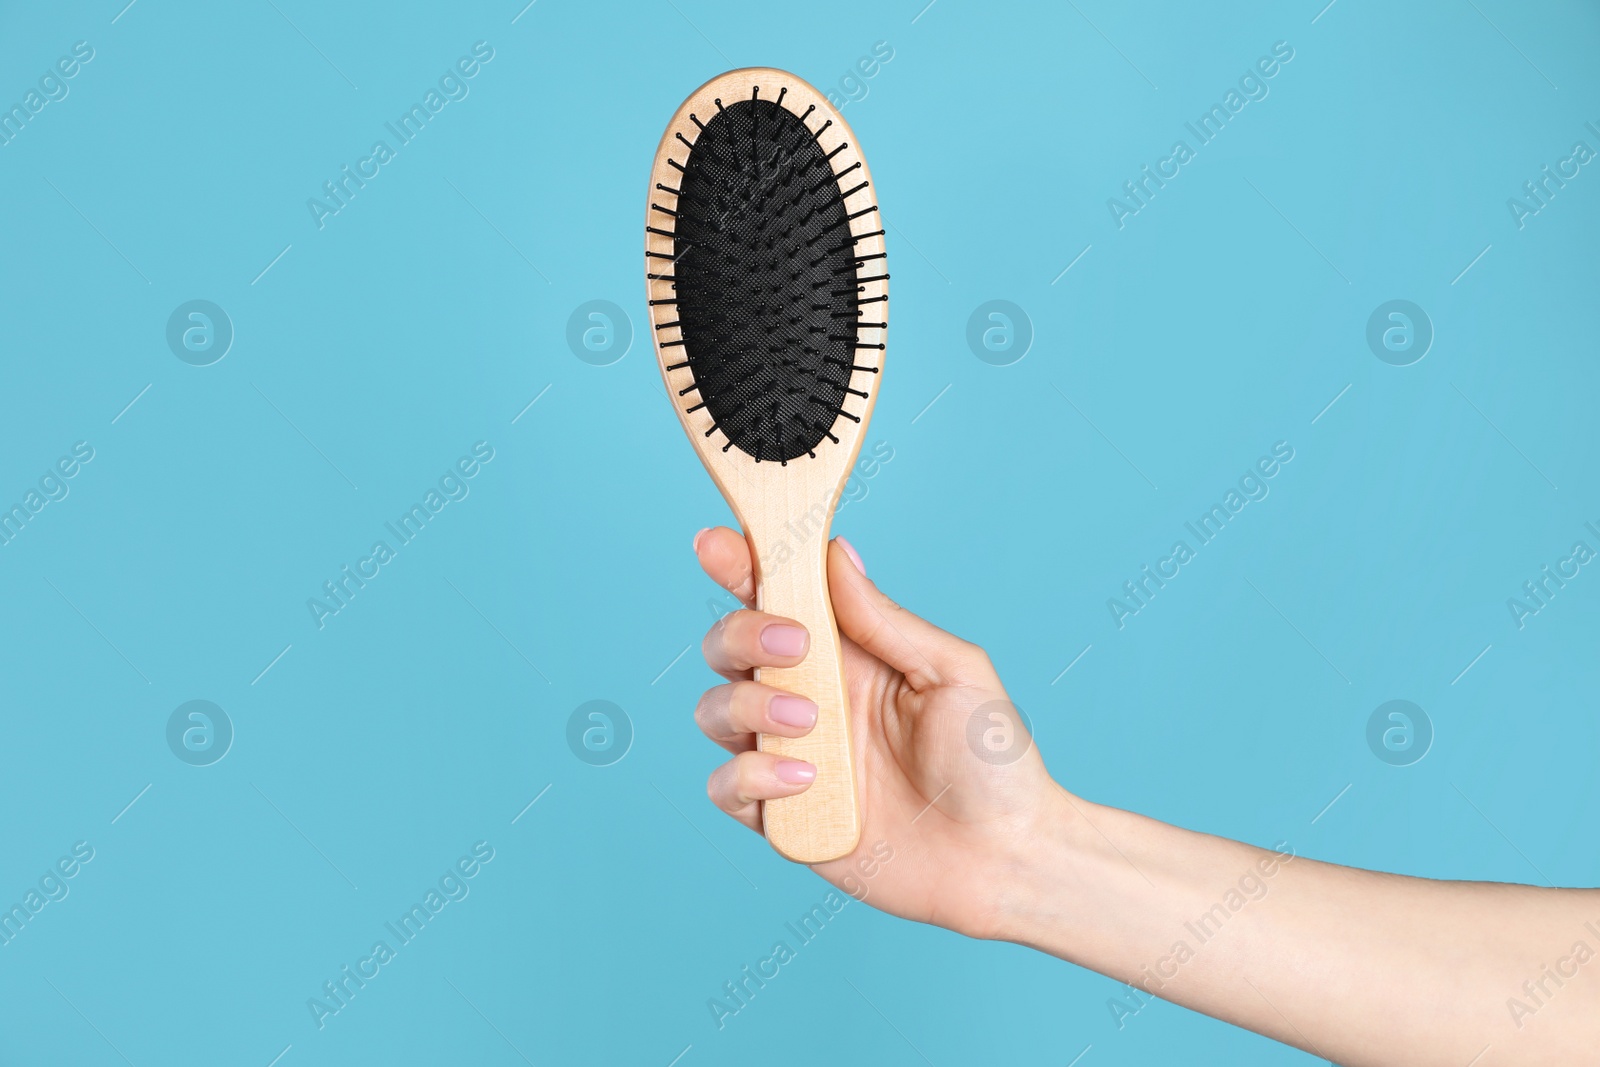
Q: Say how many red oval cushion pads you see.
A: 0